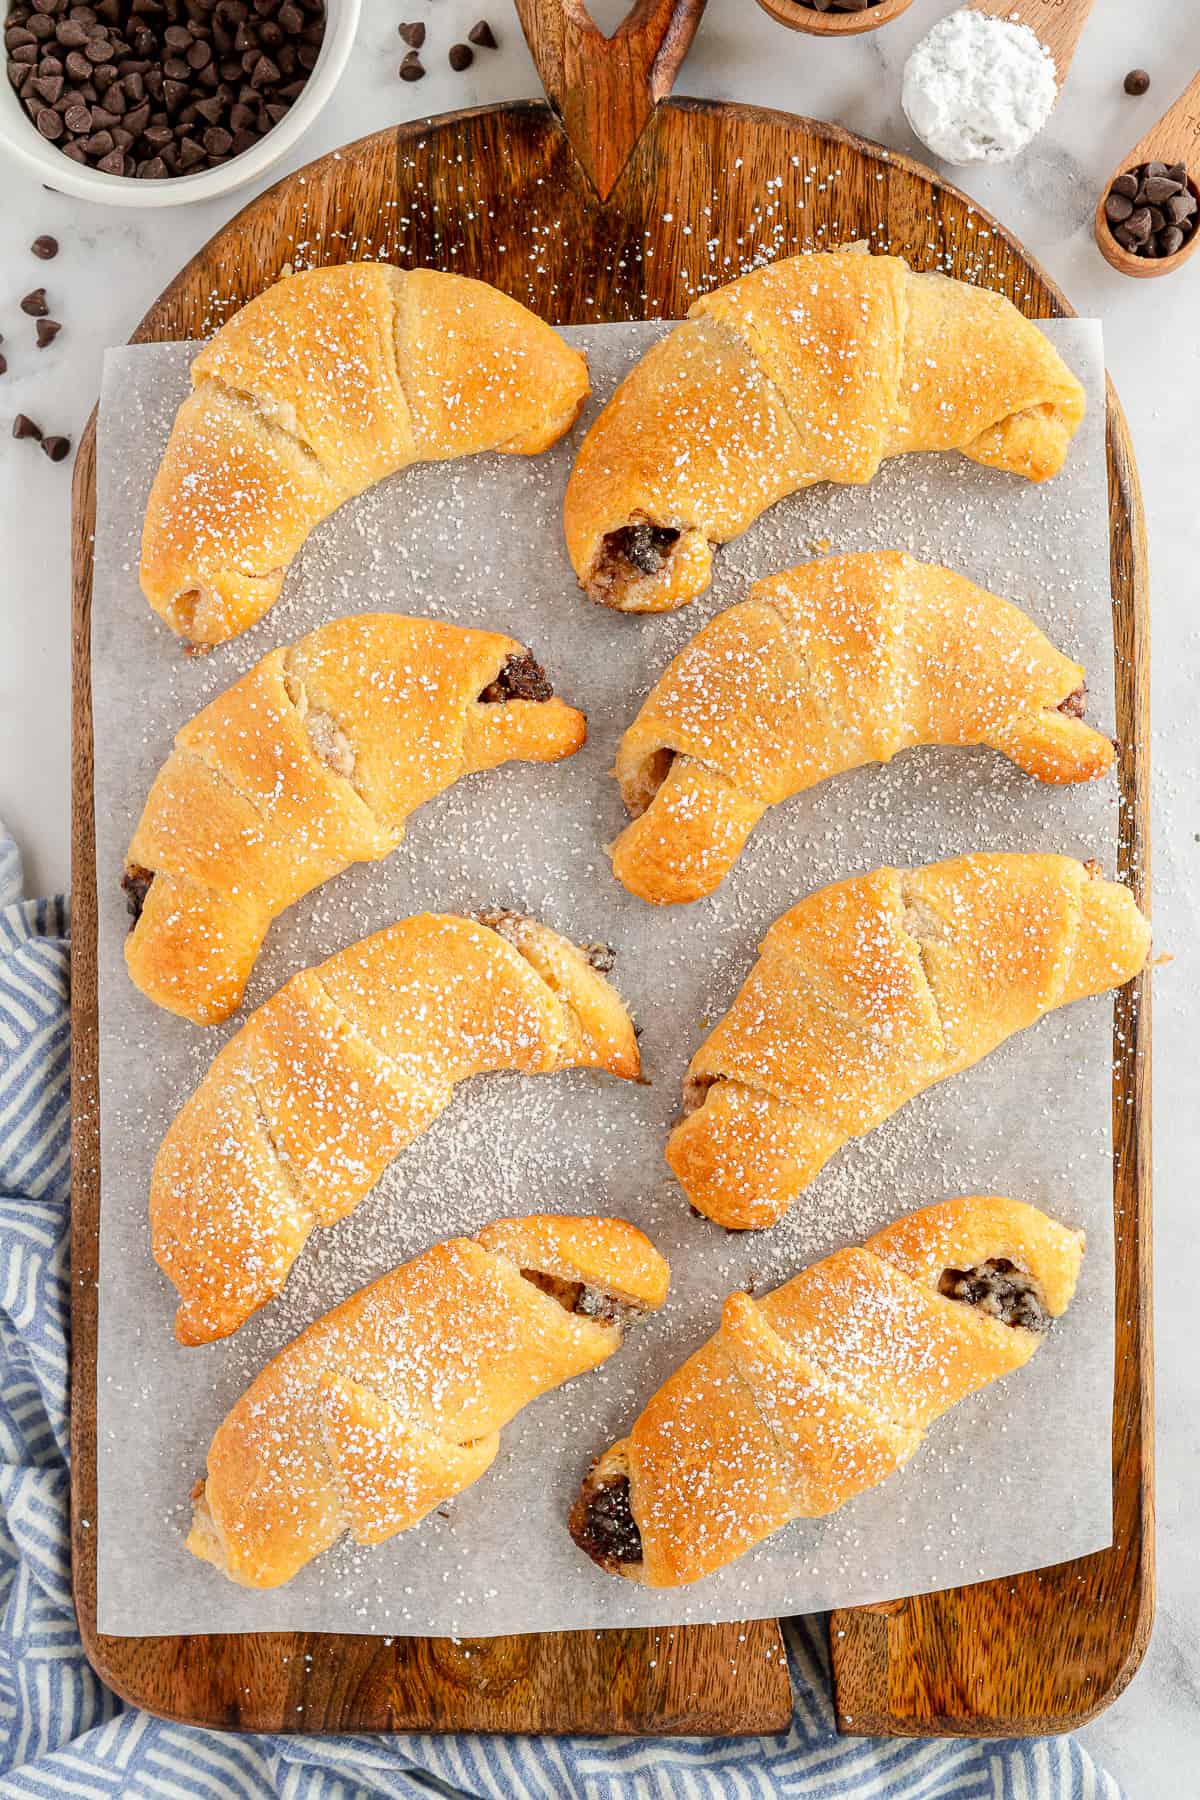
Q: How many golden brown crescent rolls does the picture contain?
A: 8